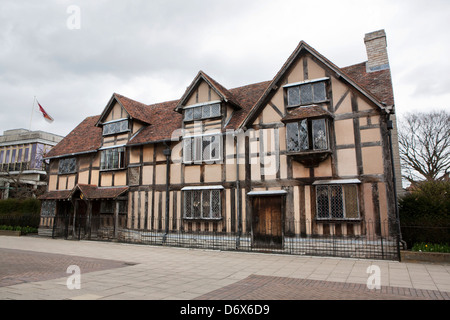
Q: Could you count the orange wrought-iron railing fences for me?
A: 0